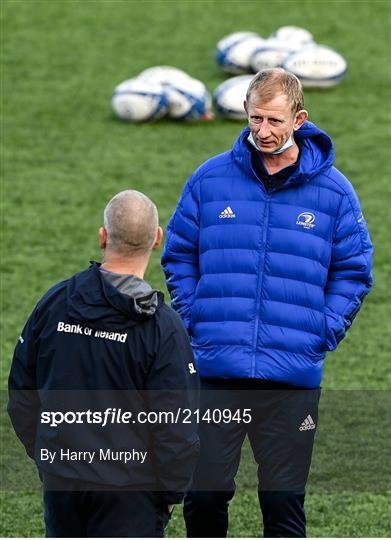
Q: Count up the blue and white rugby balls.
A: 8